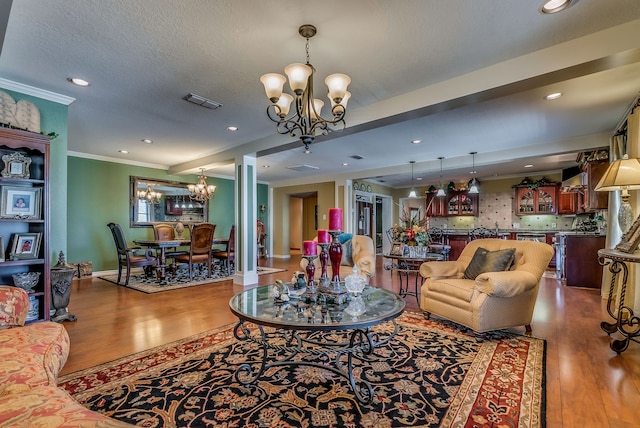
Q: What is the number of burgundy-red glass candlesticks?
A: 3